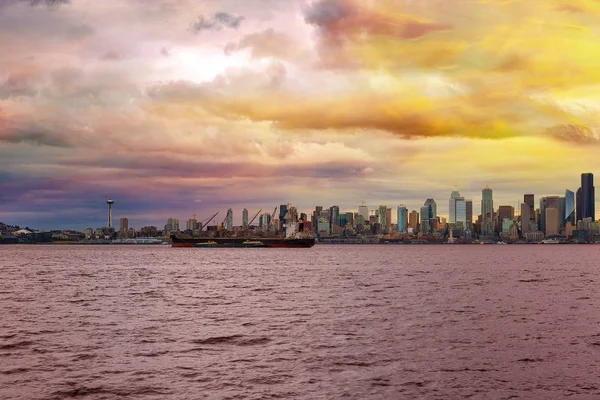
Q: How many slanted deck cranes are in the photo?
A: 4